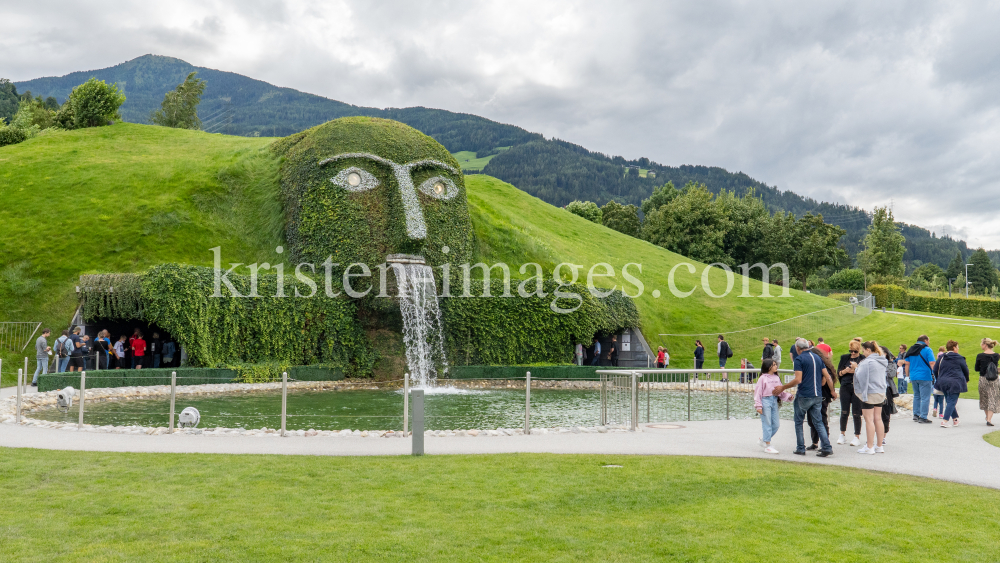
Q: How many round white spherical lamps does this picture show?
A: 2